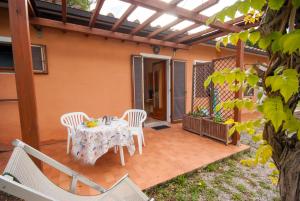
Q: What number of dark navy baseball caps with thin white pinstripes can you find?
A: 0